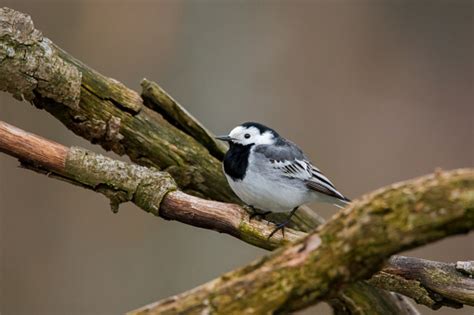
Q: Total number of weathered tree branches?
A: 3